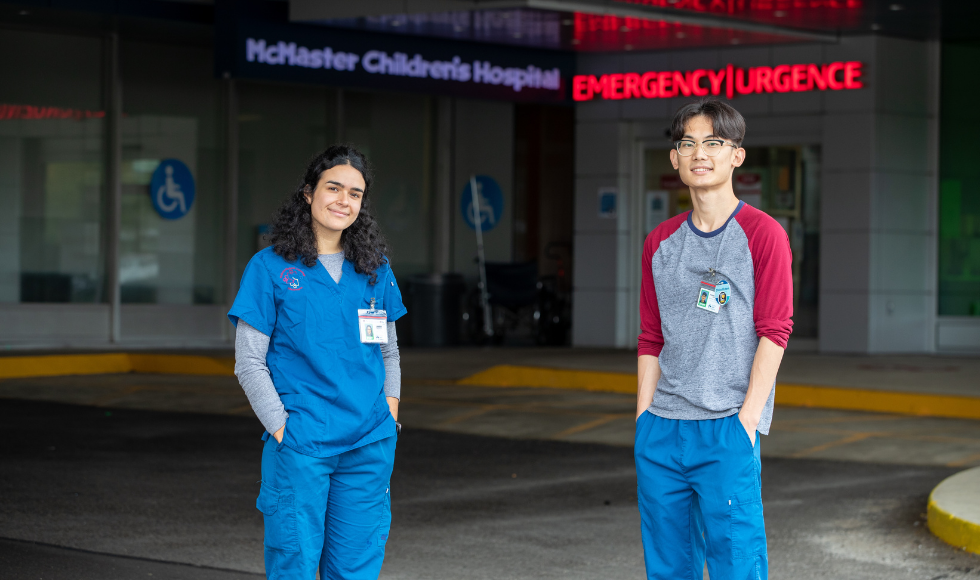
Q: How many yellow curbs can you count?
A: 3